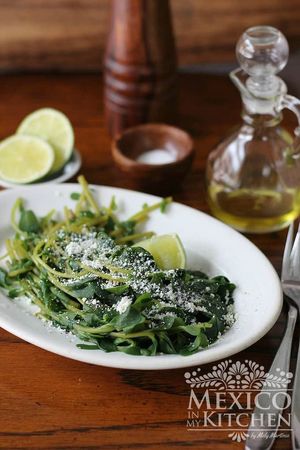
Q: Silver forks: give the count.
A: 2